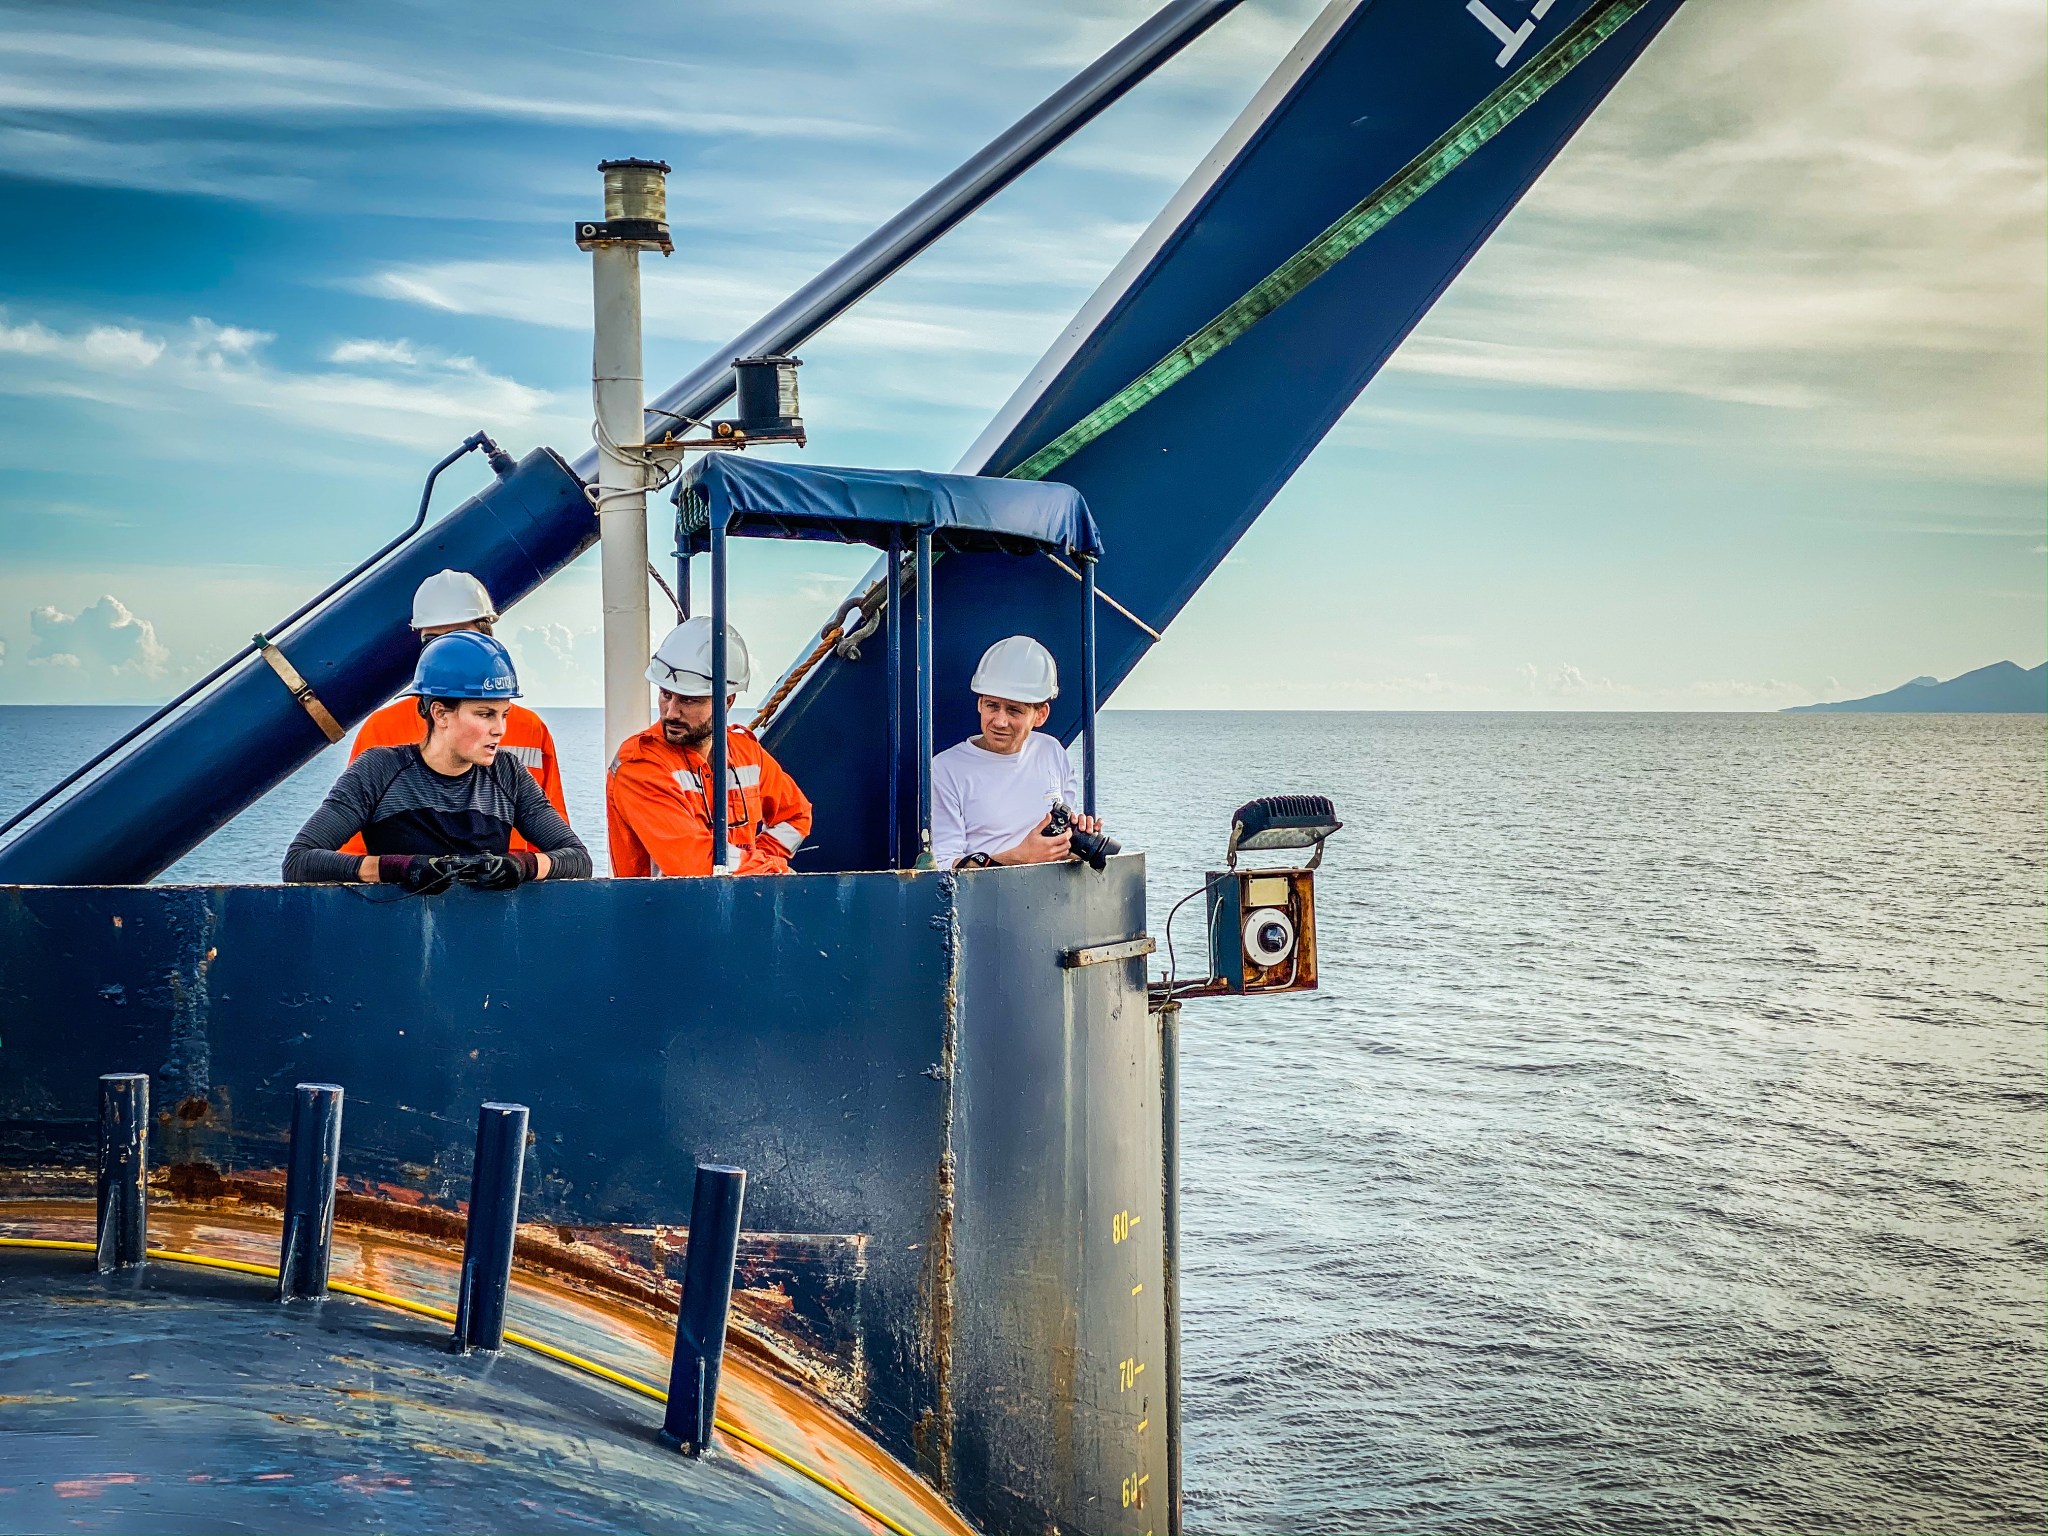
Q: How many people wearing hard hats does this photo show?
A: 4